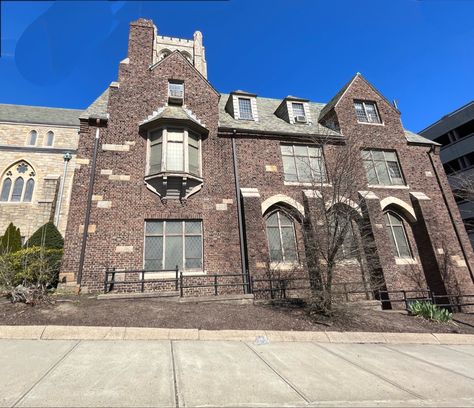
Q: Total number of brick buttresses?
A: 4